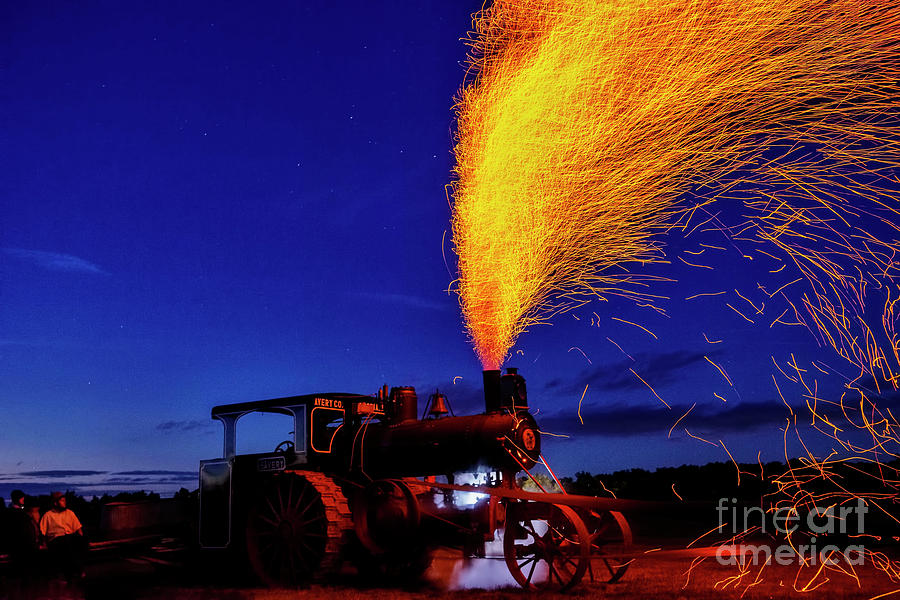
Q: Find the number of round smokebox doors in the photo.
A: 1